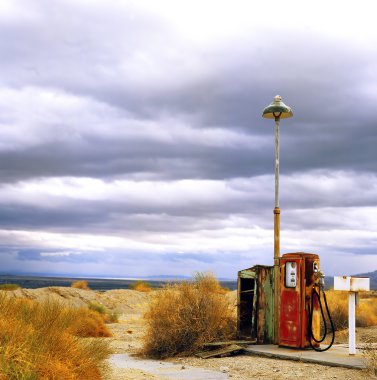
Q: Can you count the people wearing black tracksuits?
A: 0